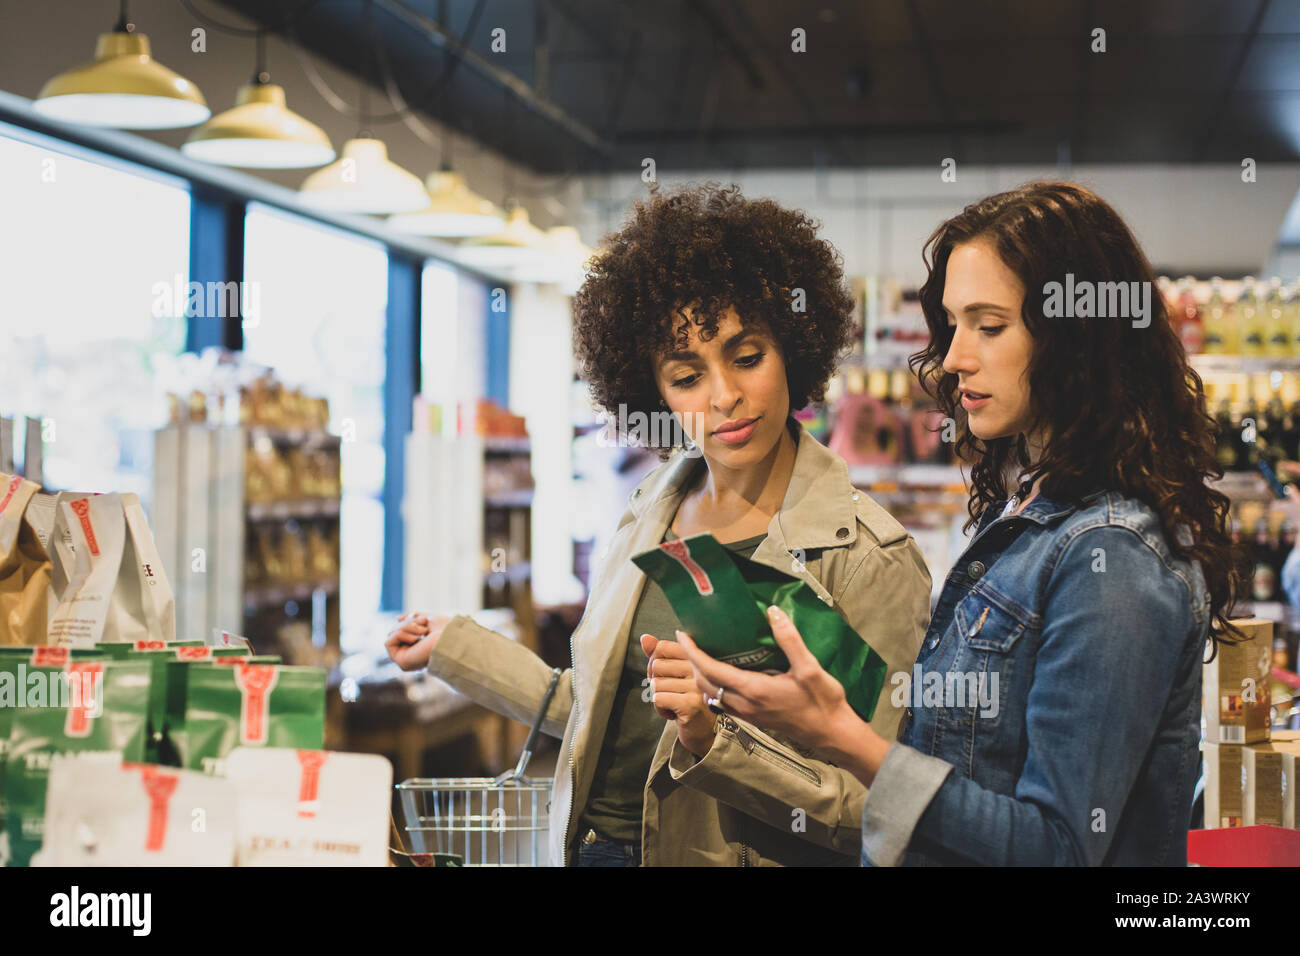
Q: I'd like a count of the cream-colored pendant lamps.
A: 6